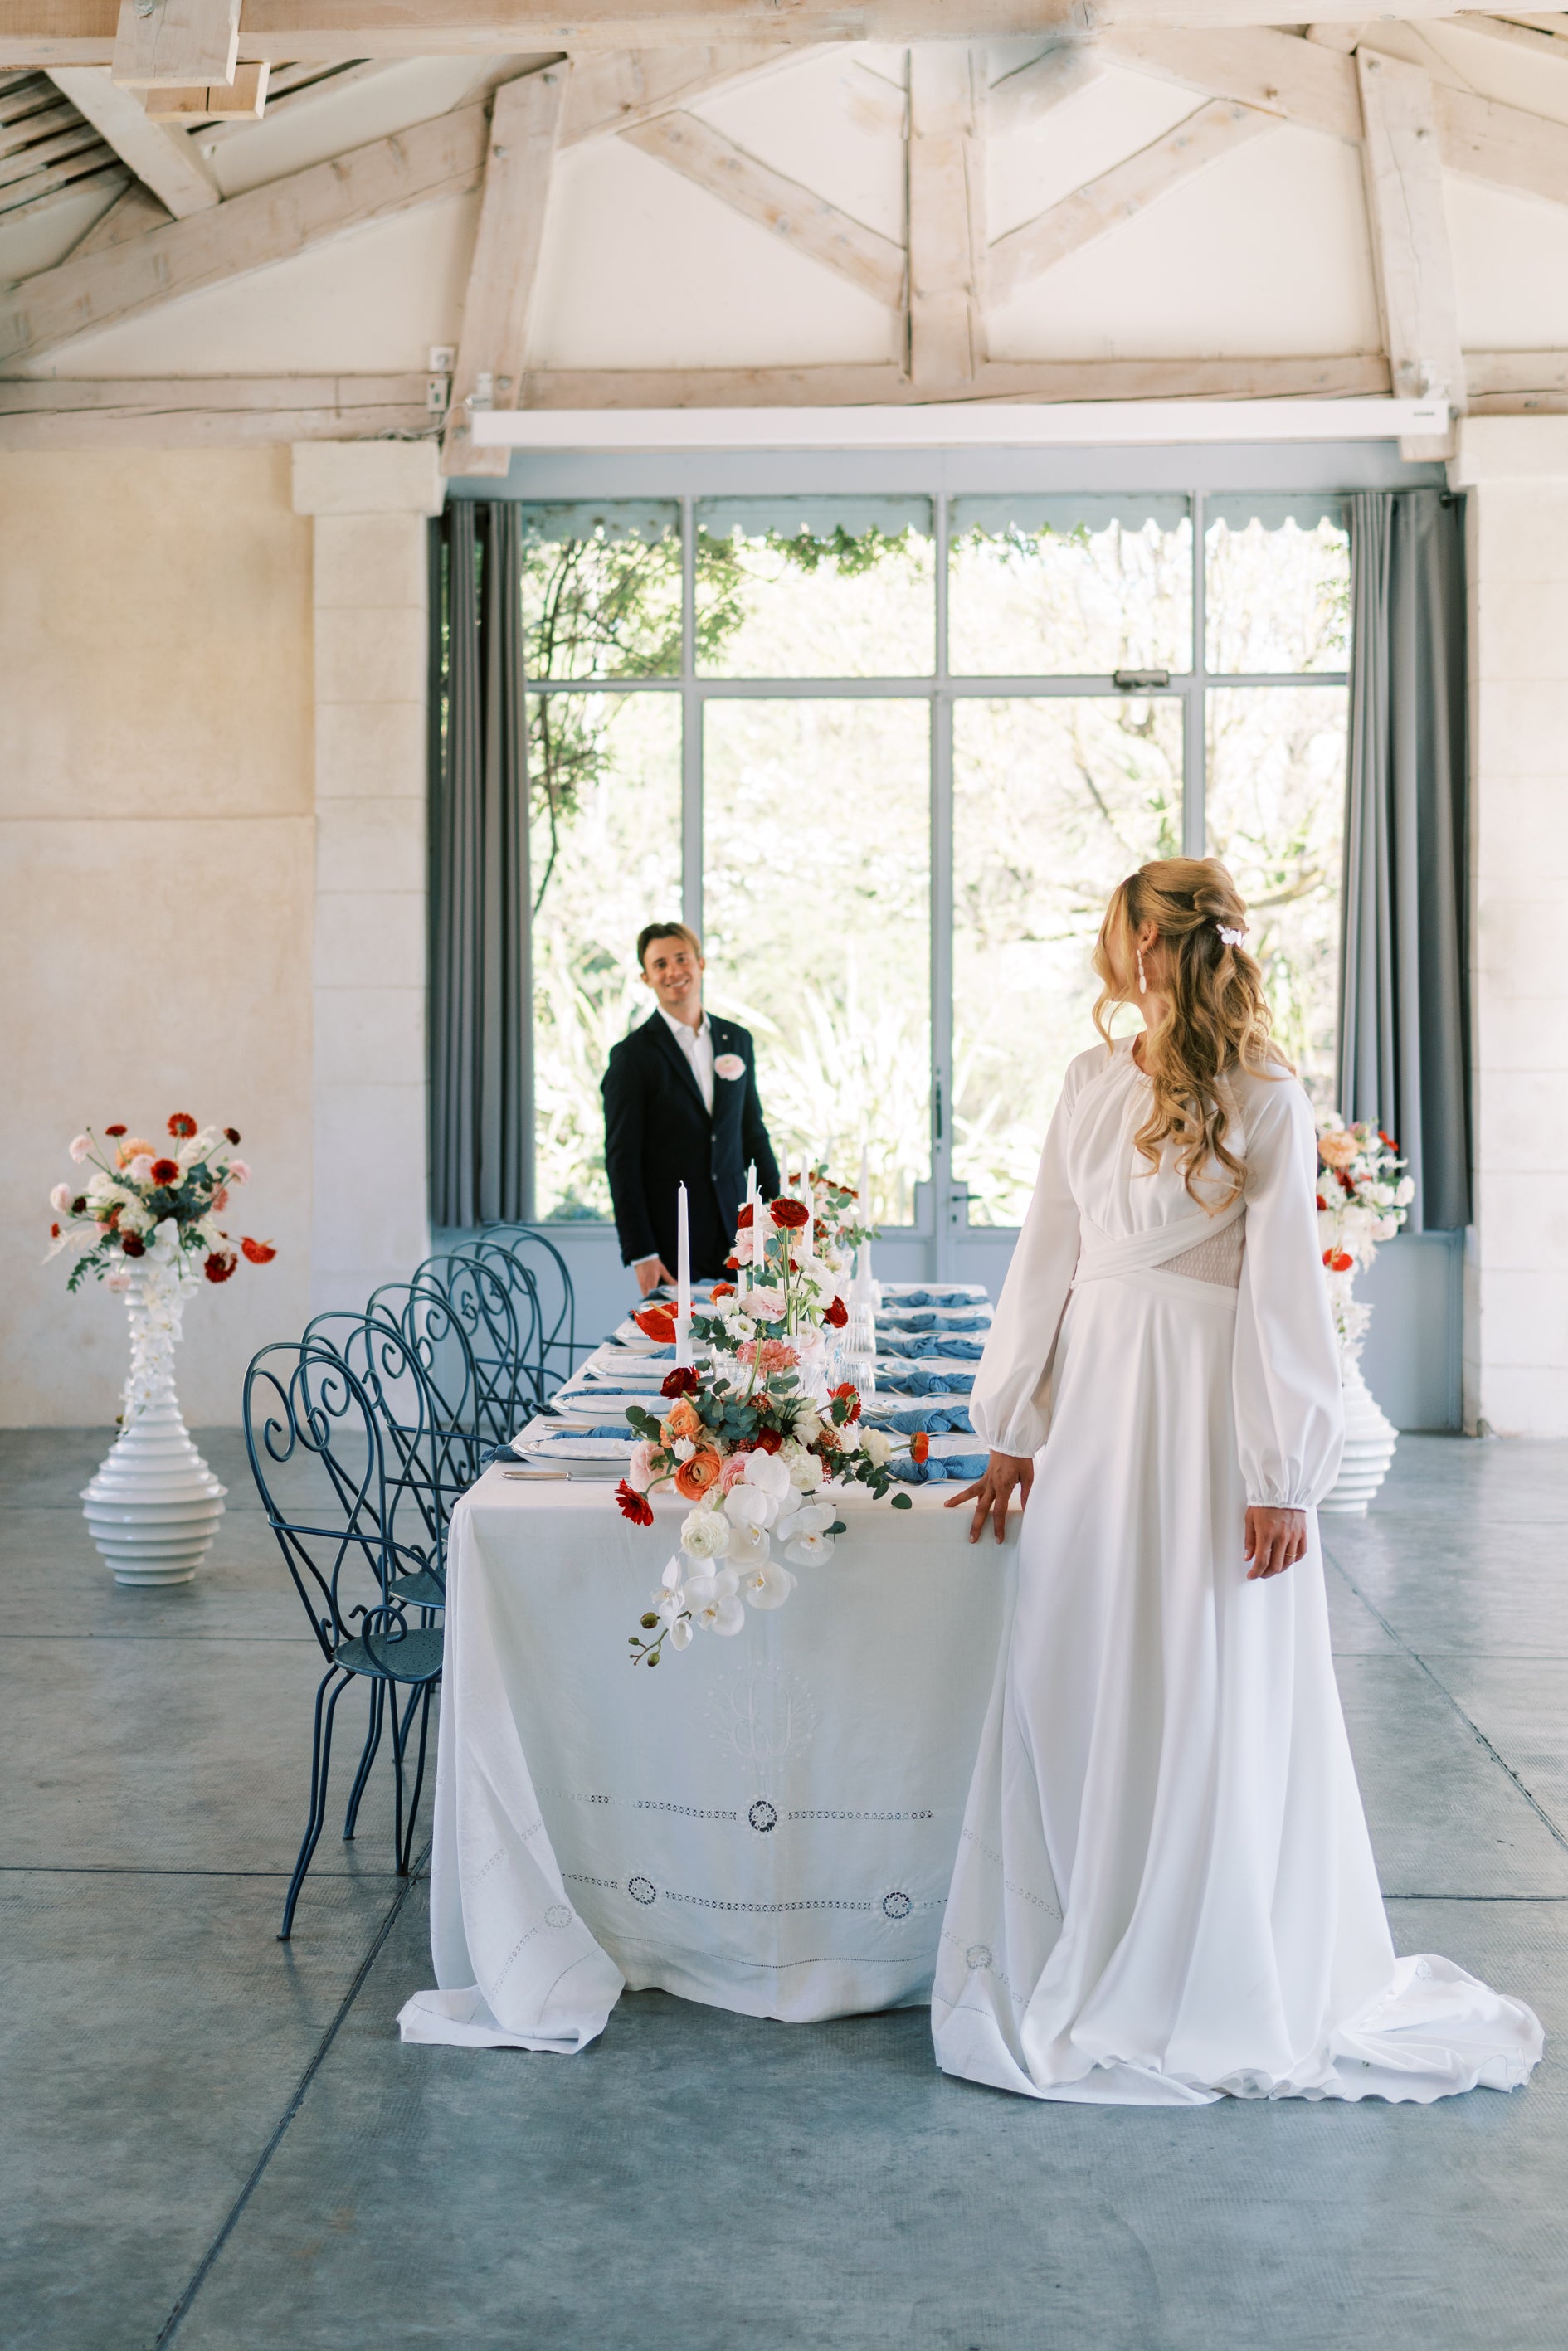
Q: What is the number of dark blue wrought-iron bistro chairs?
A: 6